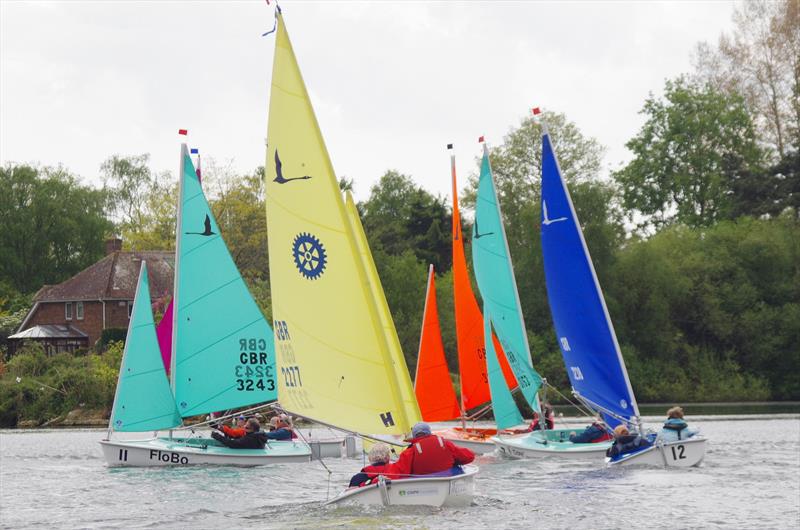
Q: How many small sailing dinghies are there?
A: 6